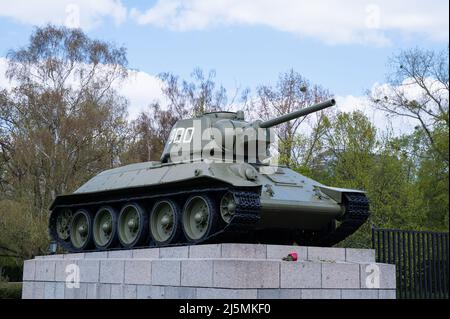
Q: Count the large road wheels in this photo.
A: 5